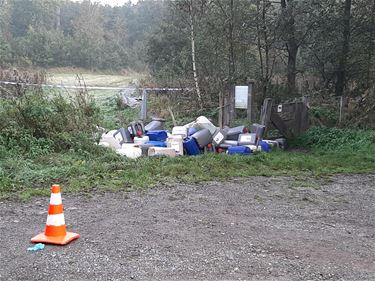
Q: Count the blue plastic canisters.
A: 6